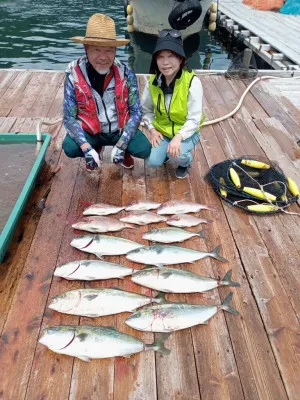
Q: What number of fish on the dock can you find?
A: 14